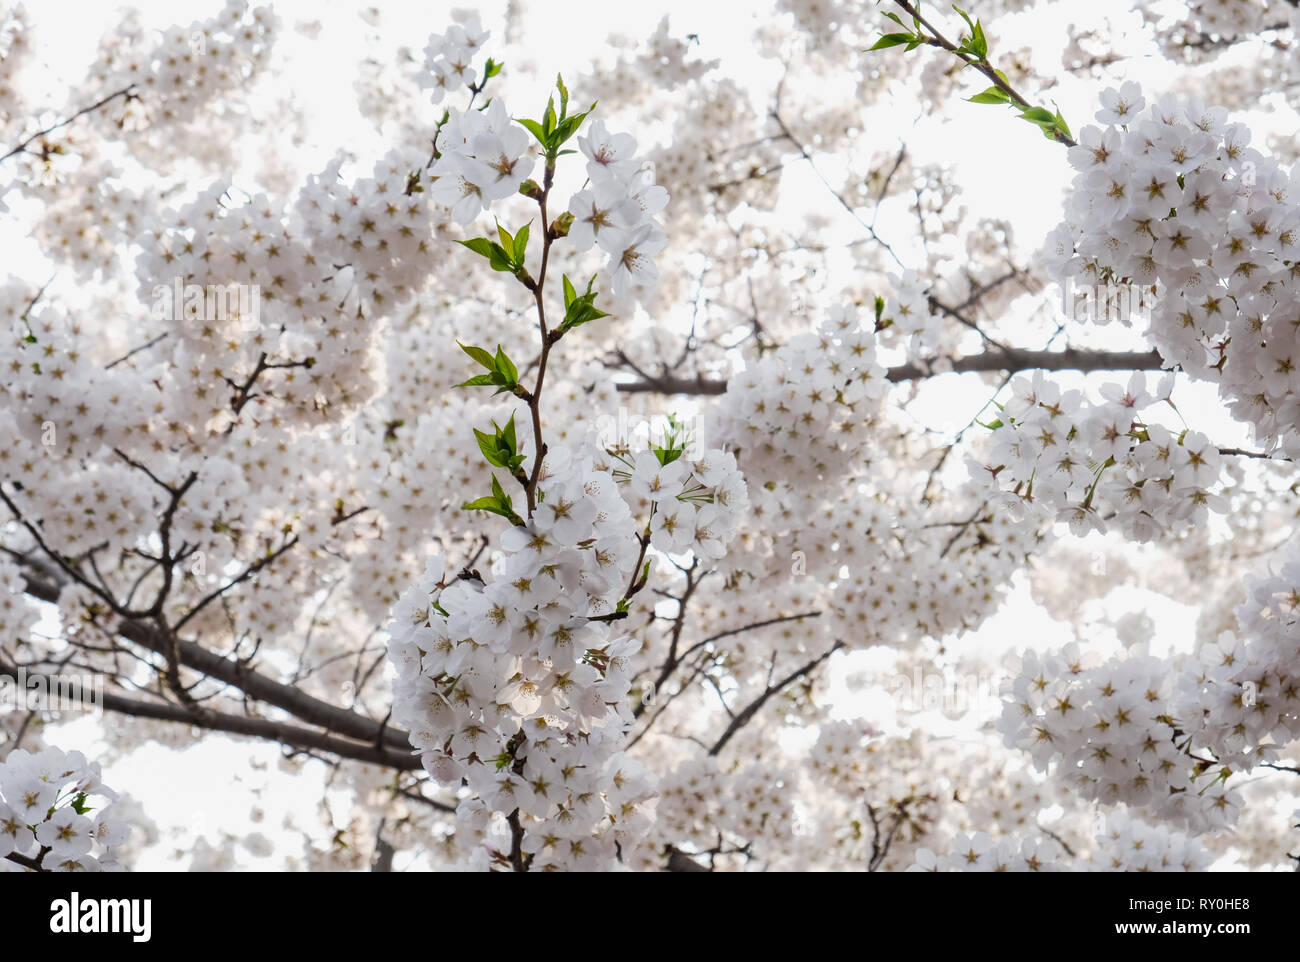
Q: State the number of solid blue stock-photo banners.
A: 0